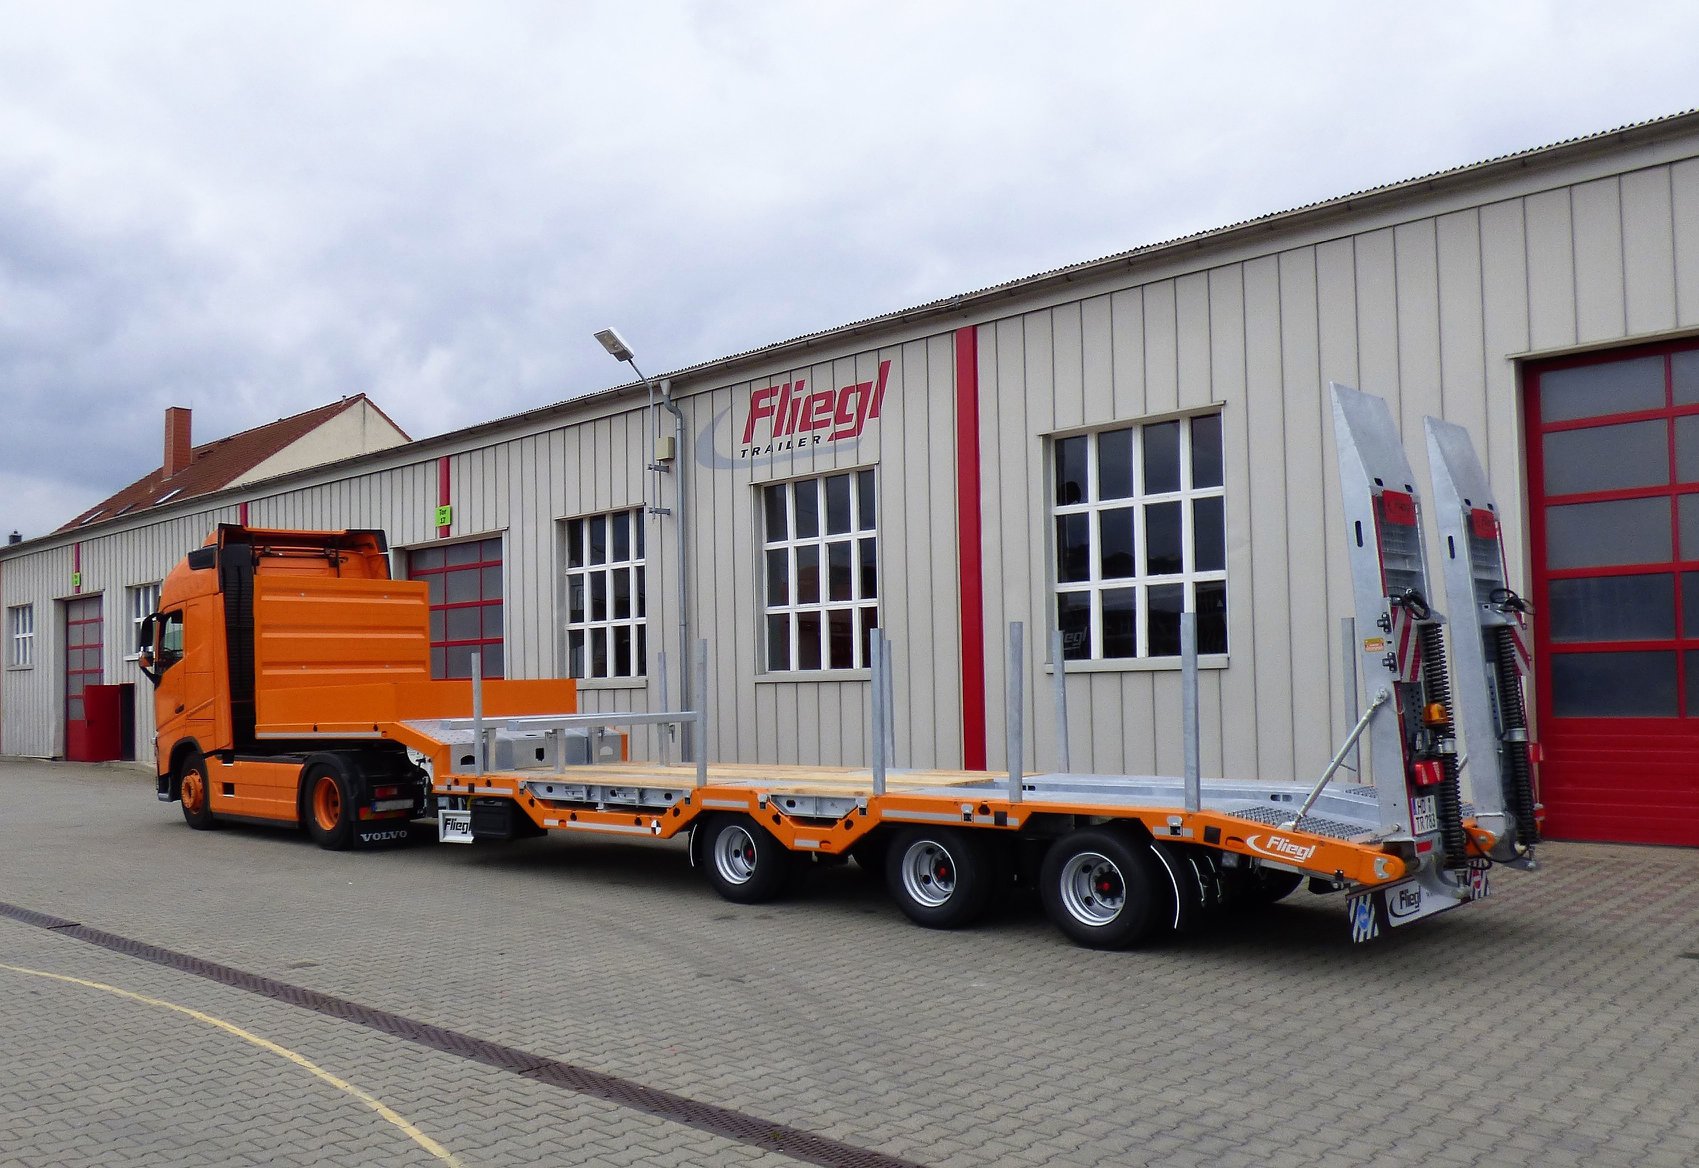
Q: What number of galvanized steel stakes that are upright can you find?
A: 9